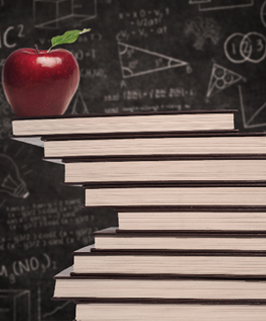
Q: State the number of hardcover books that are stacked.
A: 9